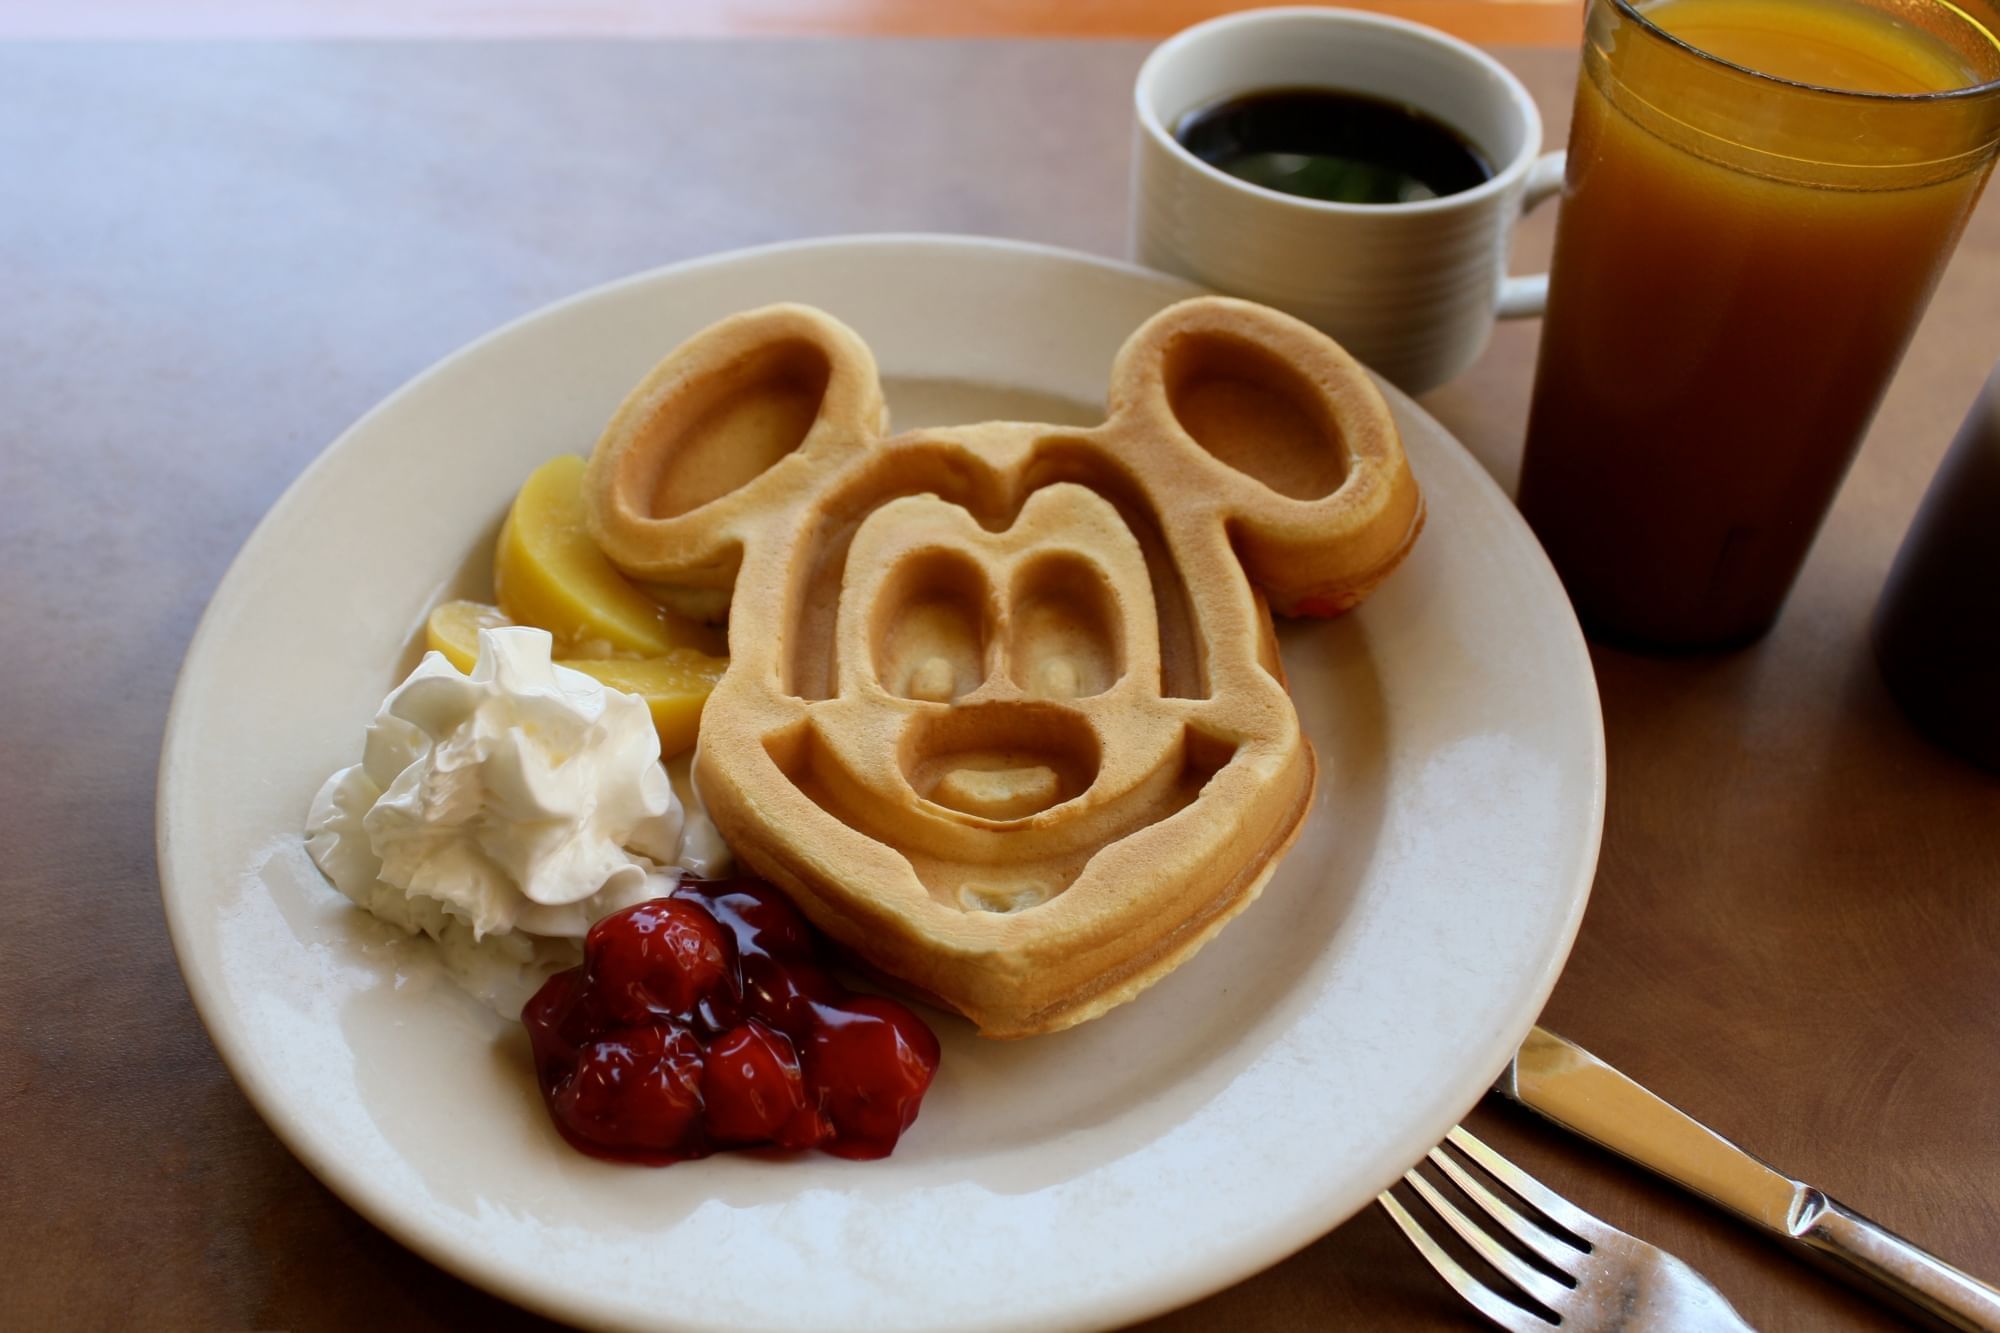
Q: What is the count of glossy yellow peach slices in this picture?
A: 3